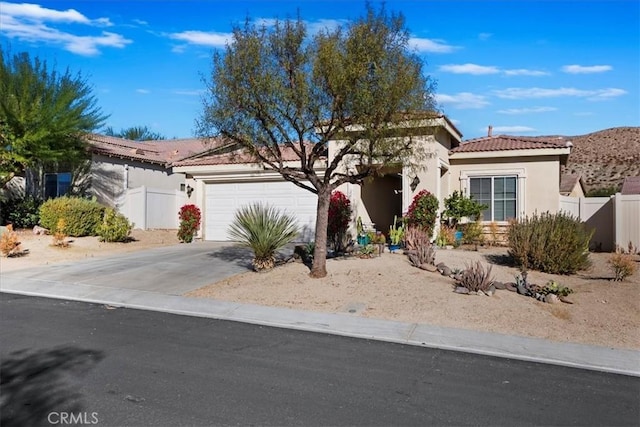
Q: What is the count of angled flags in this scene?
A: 0